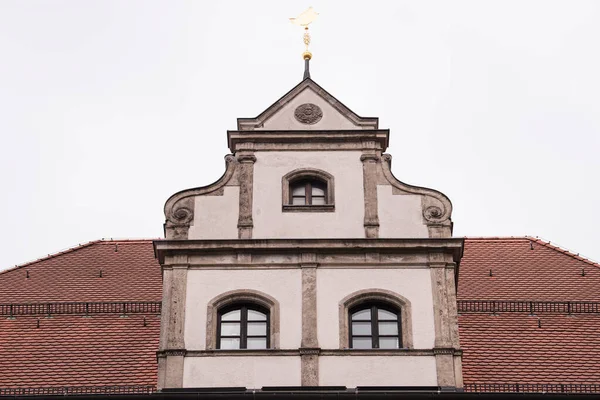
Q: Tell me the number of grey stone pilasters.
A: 5